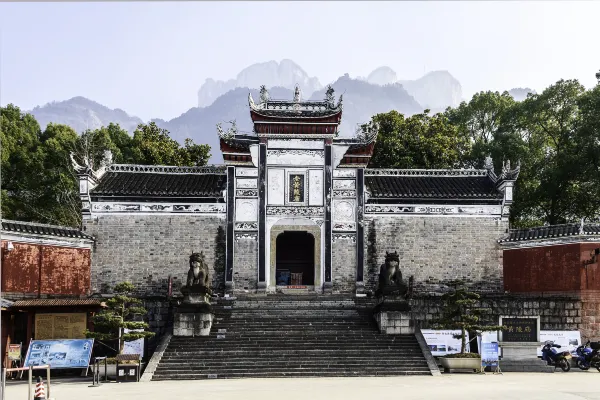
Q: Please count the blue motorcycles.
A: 2